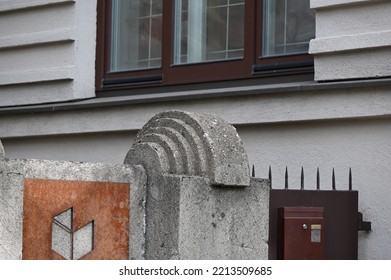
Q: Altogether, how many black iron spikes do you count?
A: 7